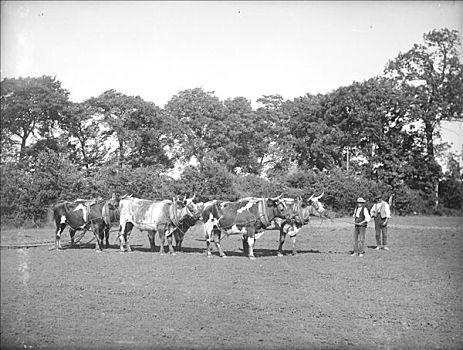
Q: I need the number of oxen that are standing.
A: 6